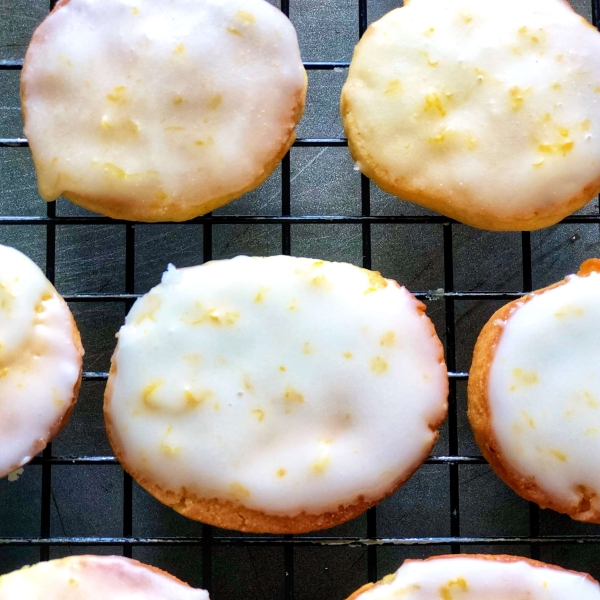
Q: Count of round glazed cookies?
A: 7